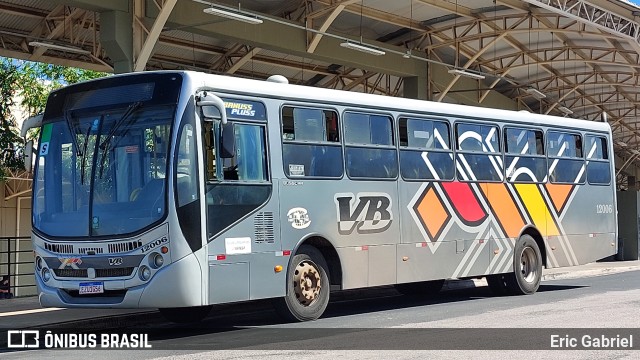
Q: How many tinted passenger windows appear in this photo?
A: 7